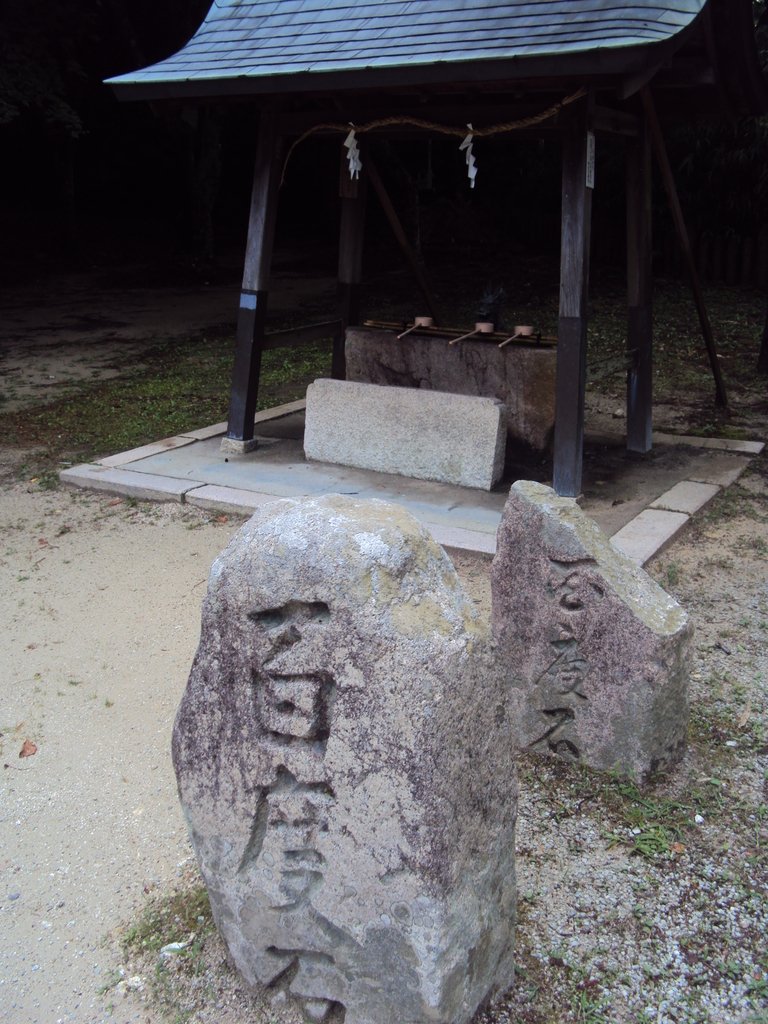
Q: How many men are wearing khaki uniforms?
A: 0